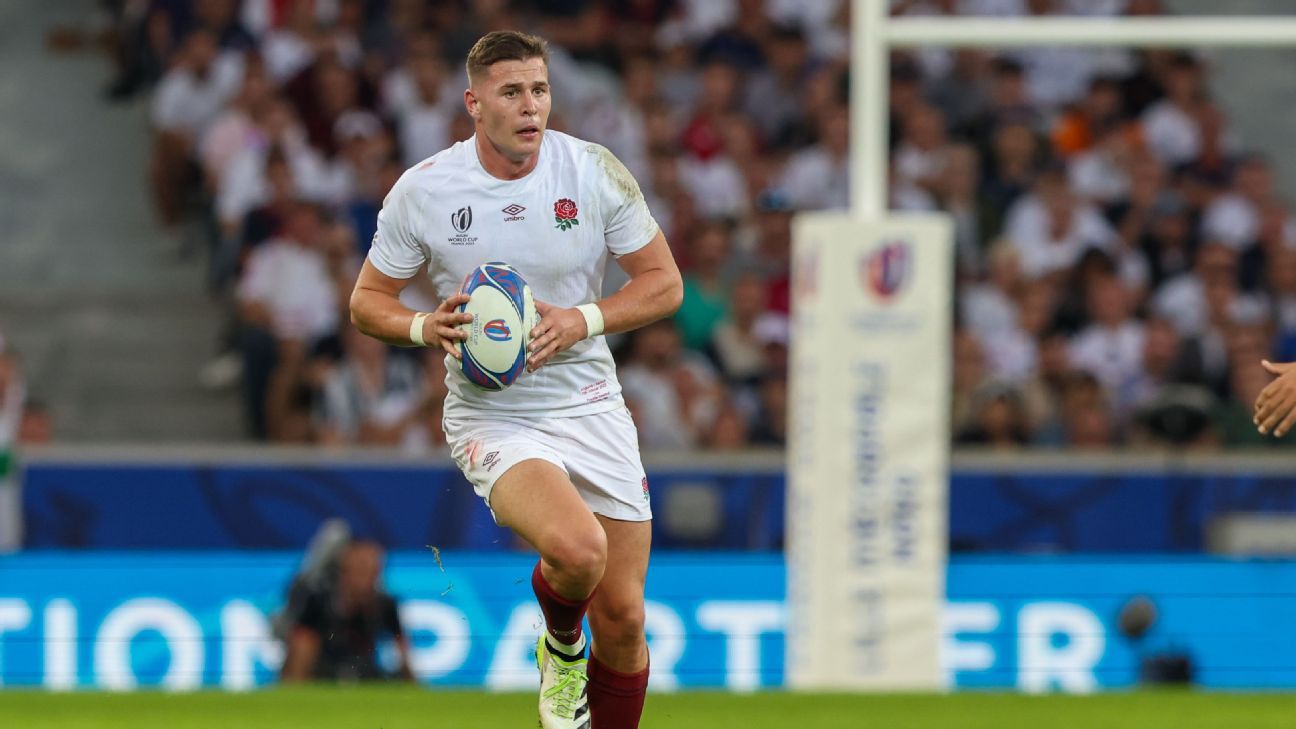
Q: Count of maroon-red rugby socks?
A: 2